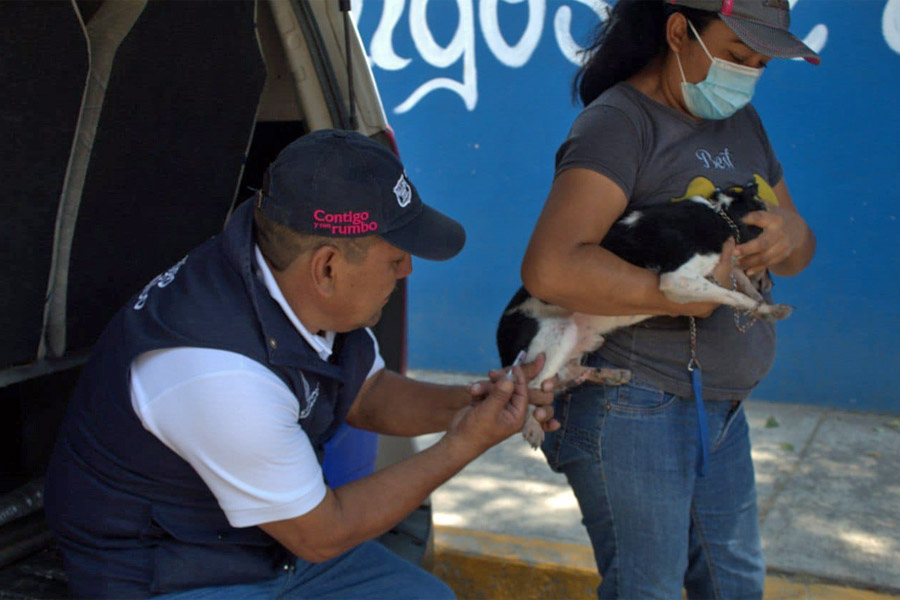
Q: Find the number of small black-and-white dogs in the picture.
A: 1